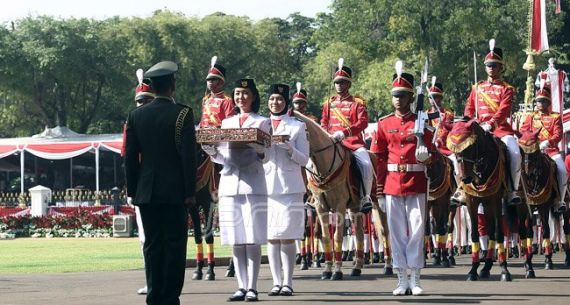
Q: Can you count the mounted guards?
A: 6